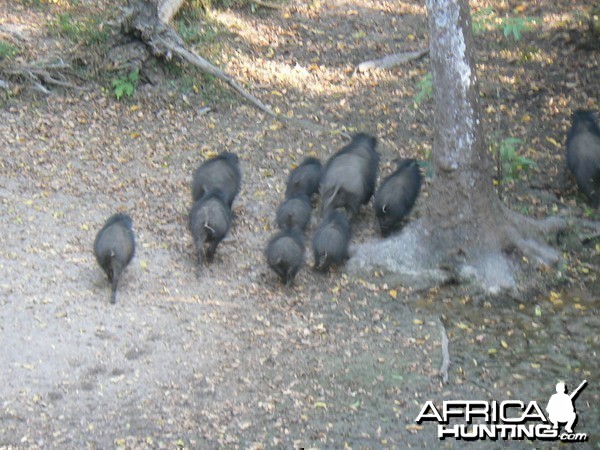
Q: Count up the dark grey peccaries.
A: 10